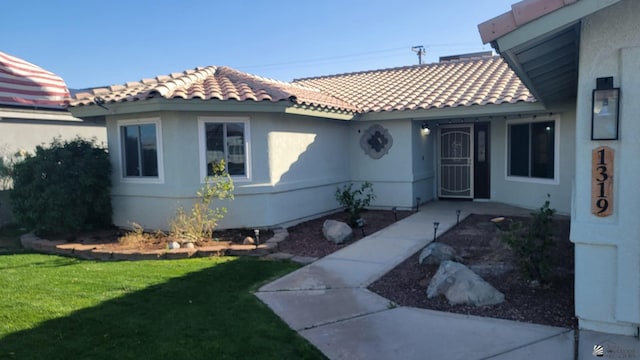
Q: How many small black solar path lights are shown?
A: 6